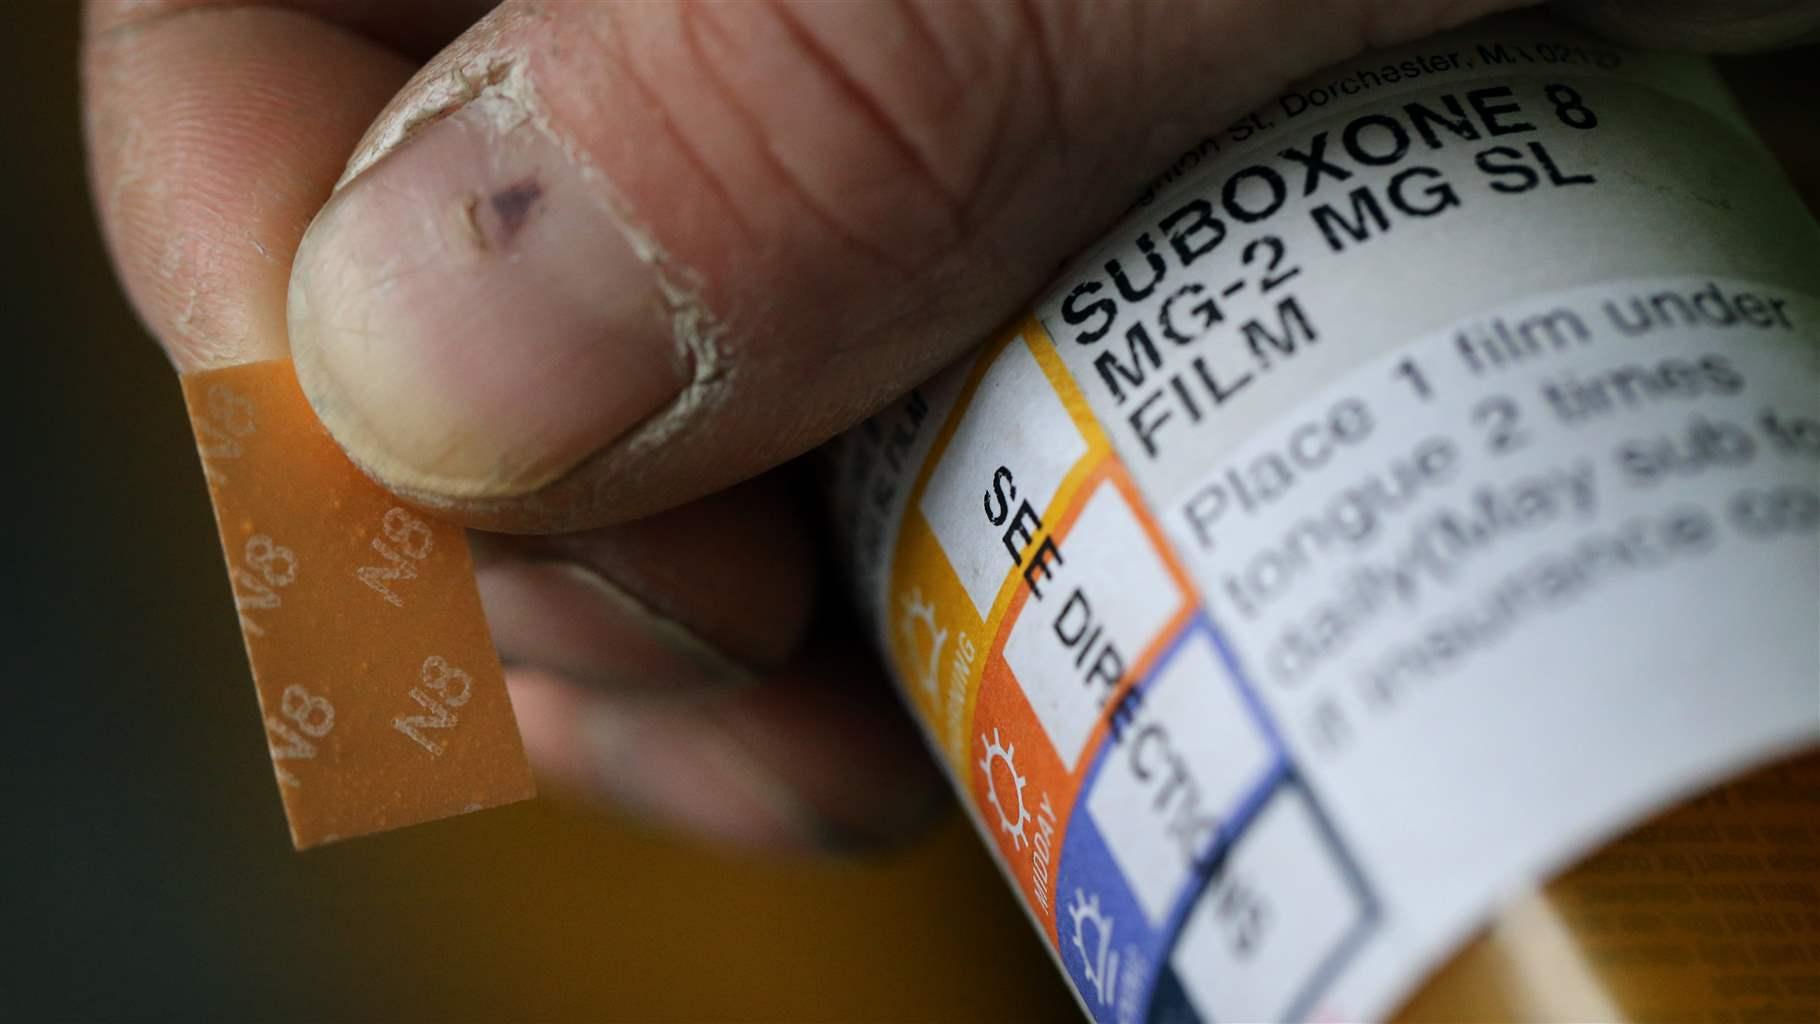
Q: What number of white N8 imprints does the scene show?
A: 5